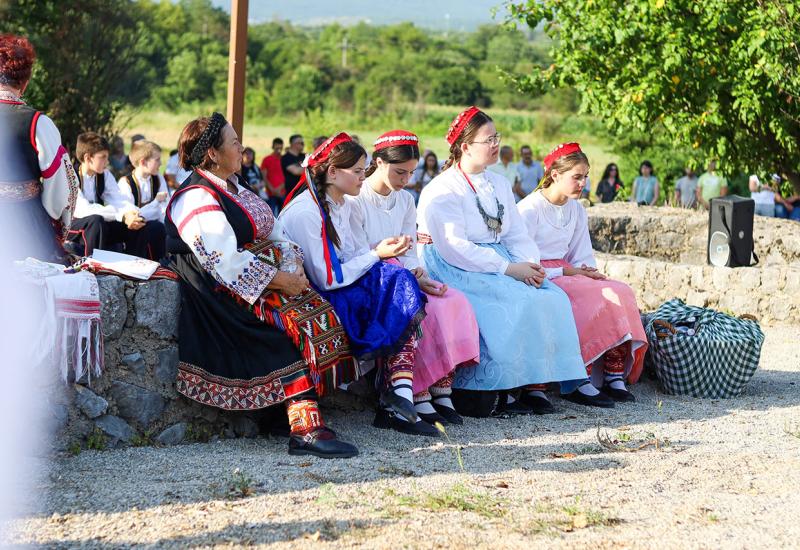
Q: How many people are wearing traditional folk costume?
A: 8